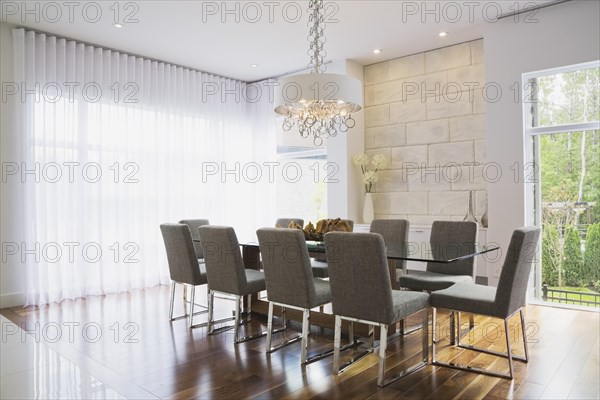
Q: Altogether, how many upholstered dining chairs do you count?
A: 10